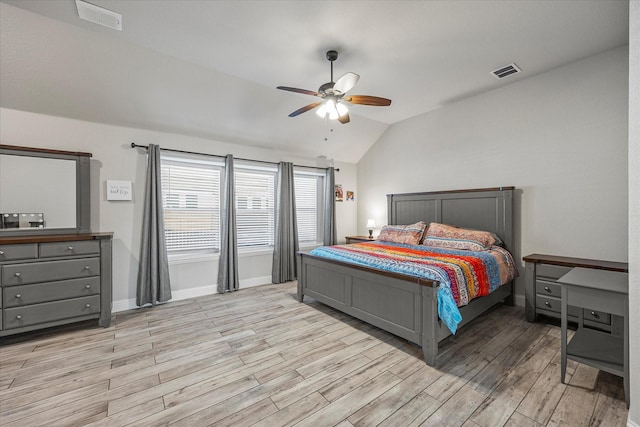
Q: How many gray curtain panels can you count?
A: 4